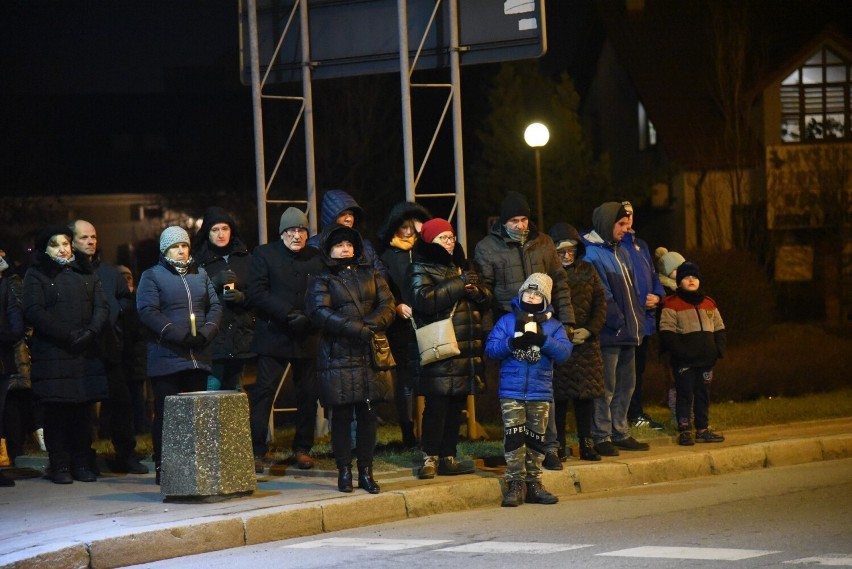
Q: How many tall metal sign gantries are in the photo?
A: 2